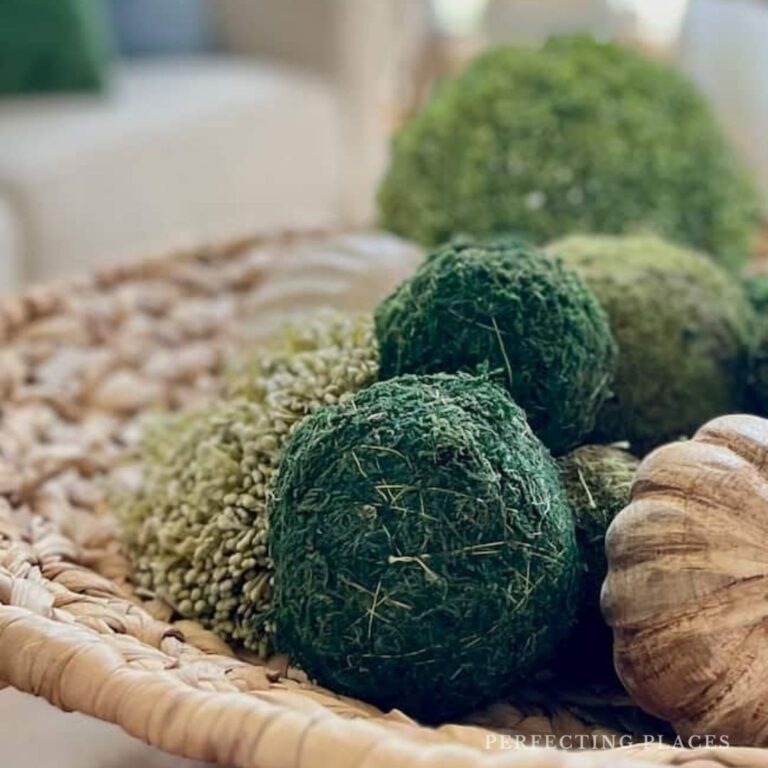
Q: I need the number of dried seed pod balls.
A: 2